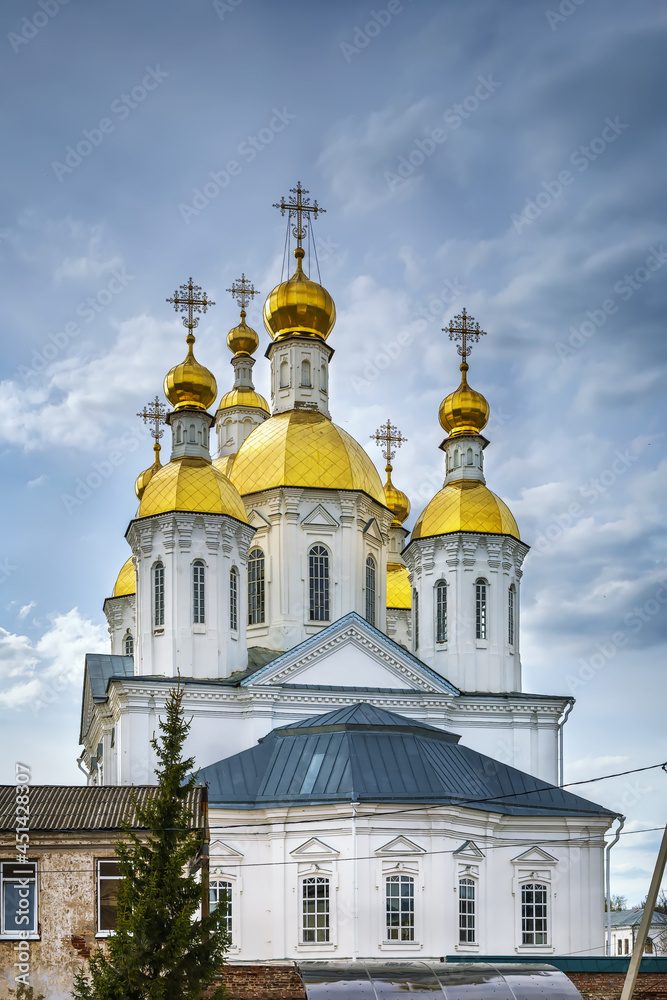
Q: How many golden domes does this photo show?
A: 13